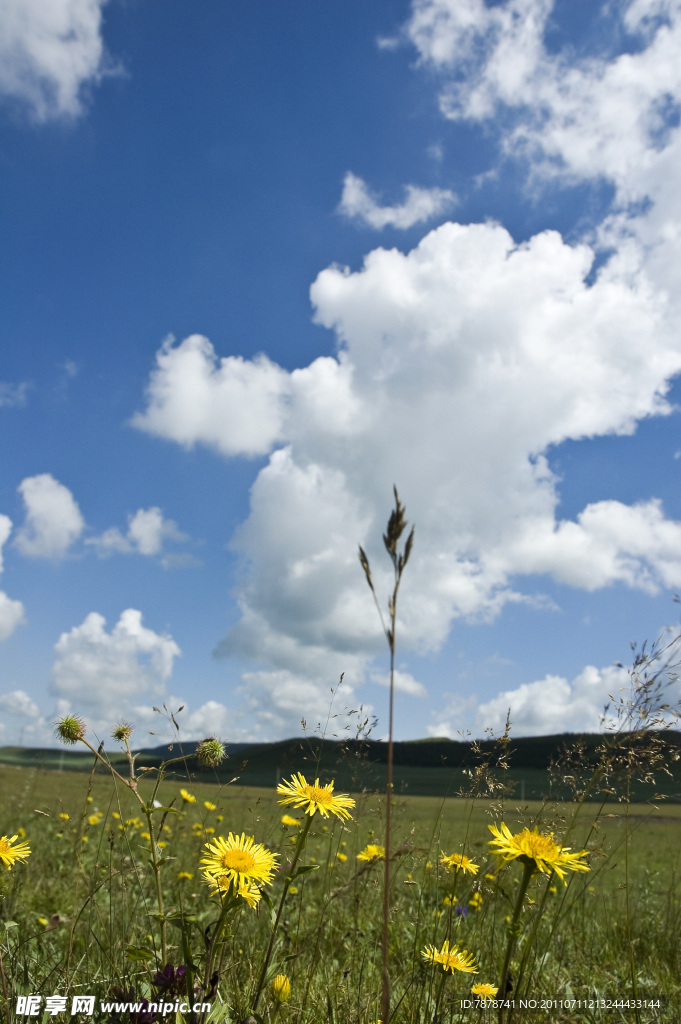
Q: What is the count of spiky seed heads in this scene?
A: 3